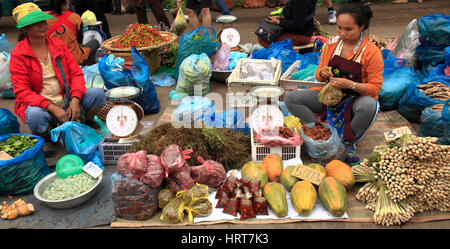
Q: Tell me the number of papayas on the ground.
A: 8